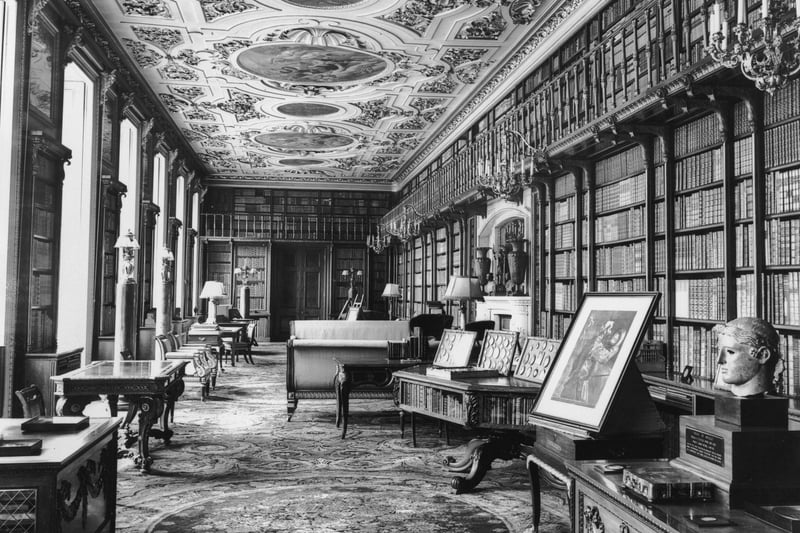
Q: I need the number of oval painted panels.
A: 5